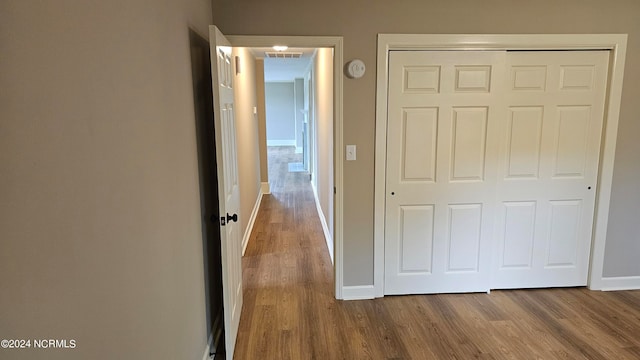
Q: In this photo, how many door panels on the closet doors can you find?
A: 12